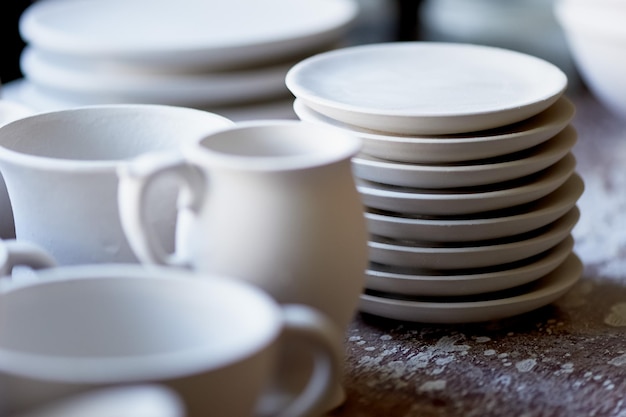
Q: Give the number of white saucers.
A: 8